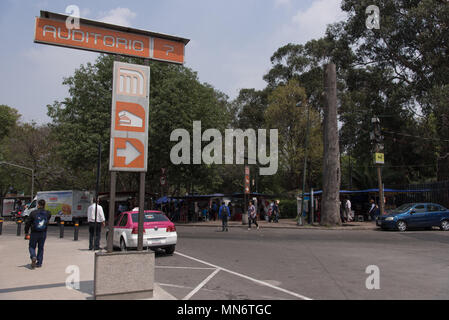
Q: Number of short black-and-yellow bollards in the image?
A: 4